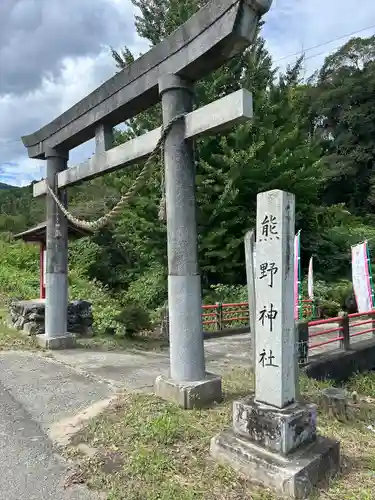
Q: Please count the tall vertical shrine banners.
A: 3